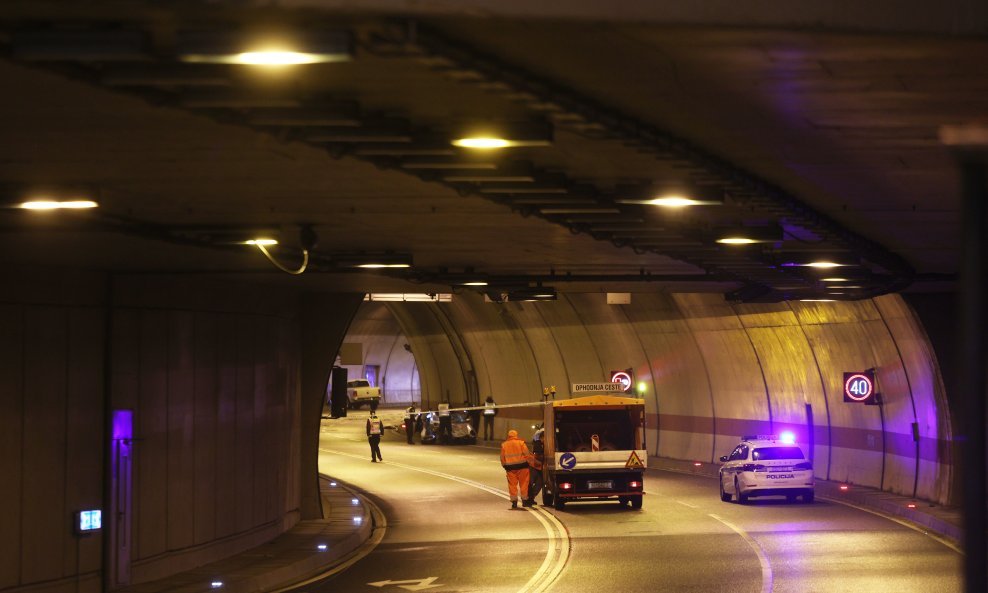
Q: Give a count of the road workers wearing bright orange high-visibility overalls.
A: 1